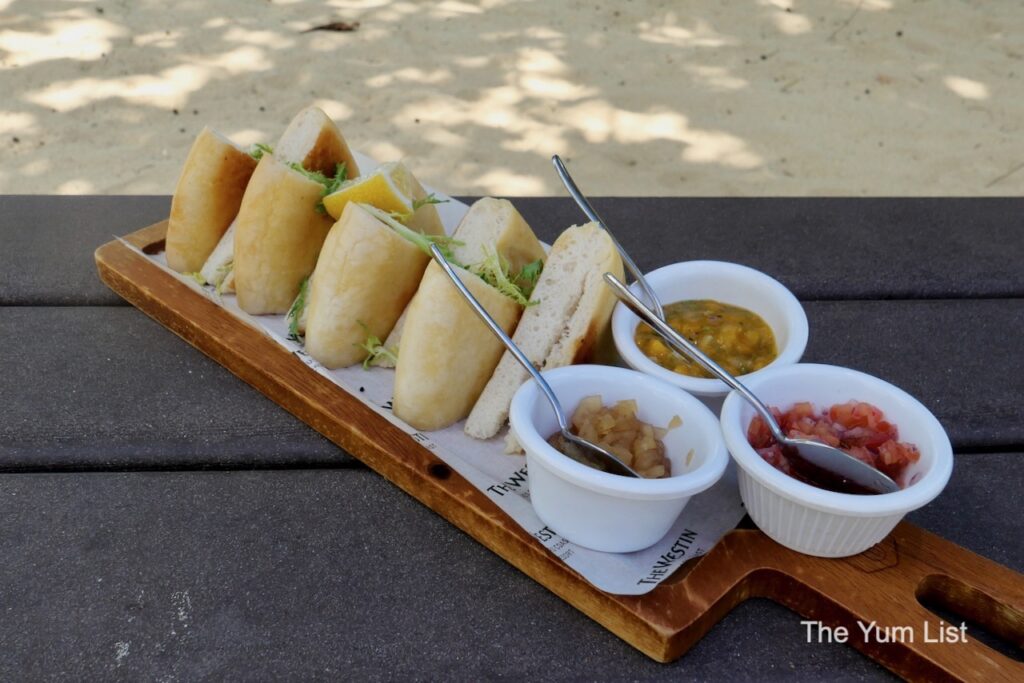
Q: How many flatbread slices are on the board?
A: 8